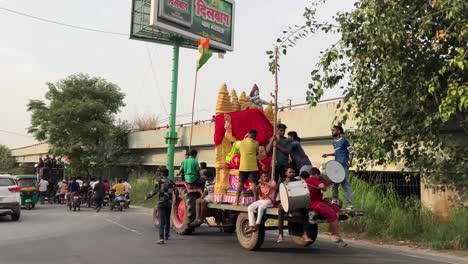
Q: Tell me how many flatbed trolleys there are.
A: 1